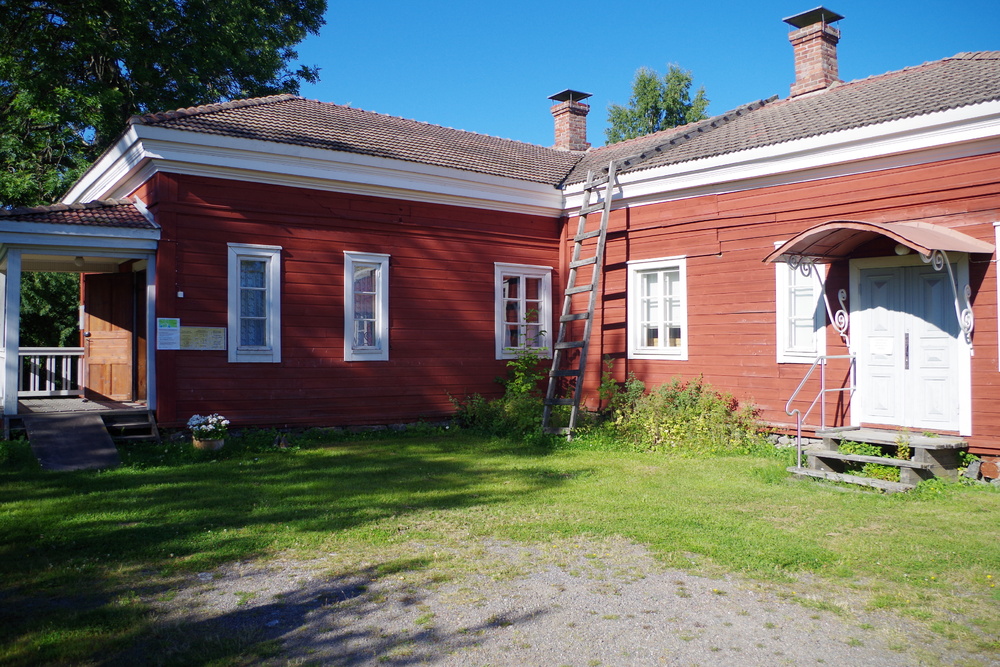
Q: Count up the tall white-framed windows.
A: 5